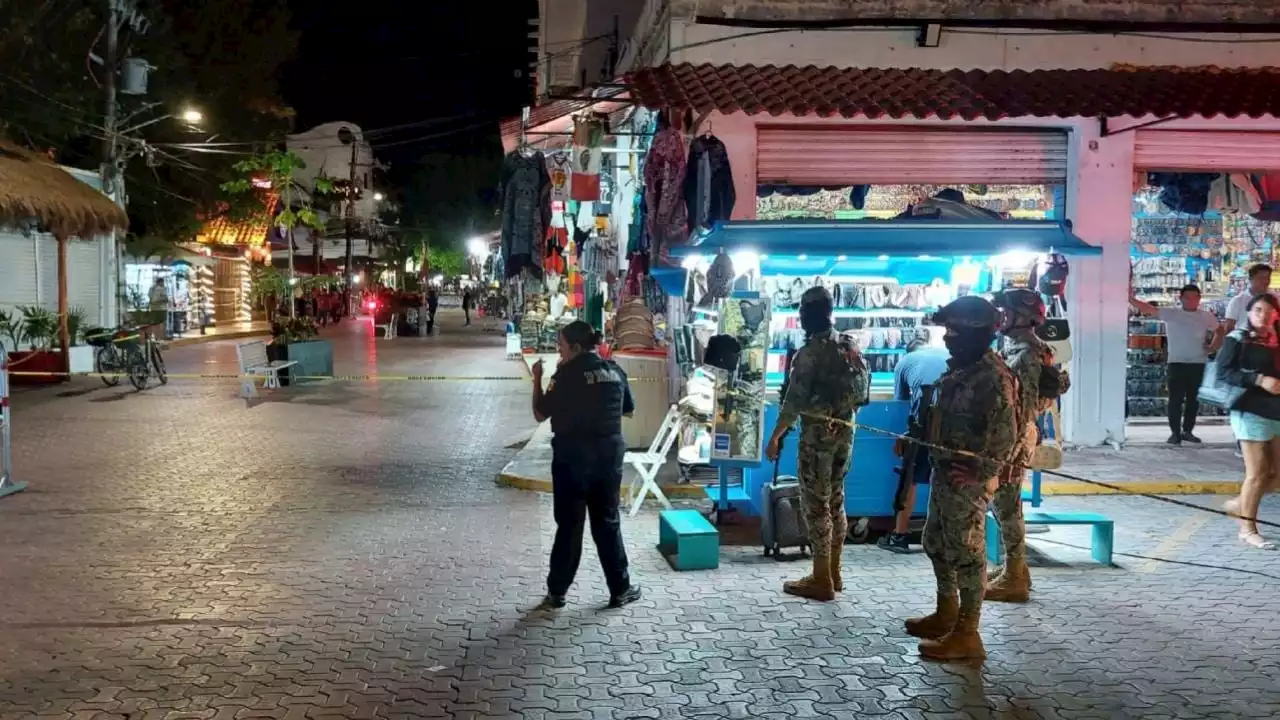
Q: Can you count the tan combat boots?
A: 6